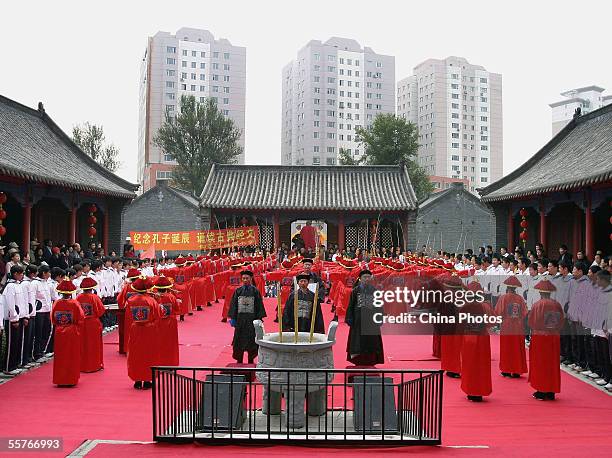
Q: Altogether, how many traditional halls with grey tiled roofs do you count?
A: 3